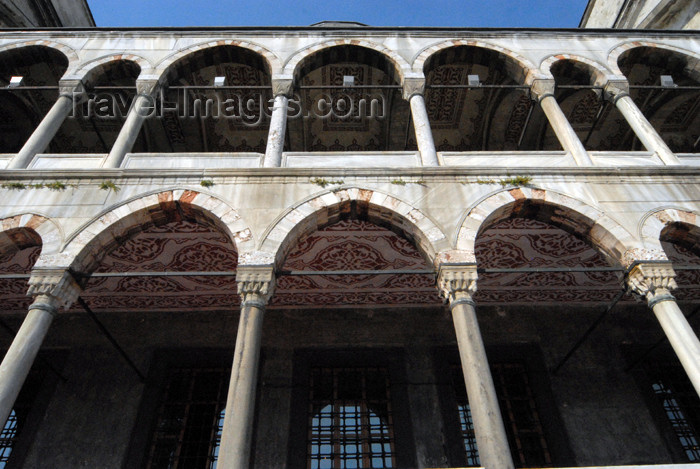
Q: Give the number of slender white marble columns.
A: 10